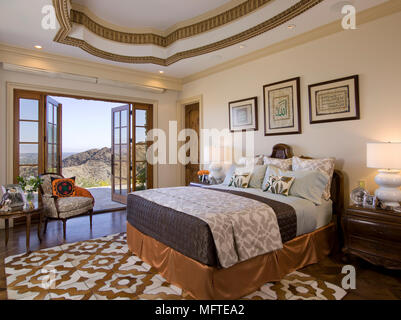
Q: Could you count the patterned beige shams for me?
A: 3